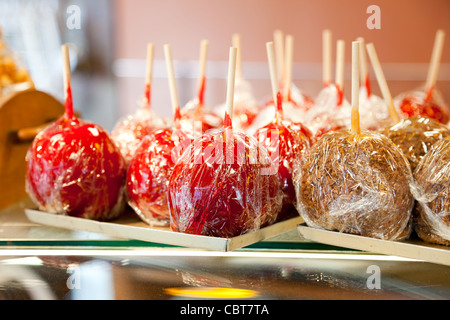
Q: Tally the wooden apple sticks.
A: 15